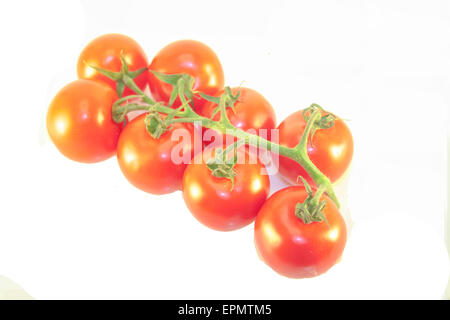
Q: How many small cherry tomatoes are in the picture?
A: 8